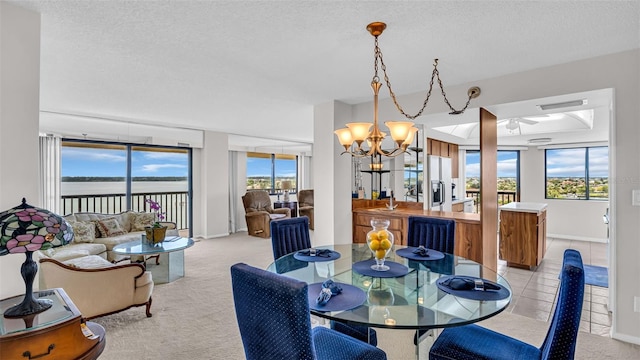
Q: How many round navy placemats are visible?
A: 5